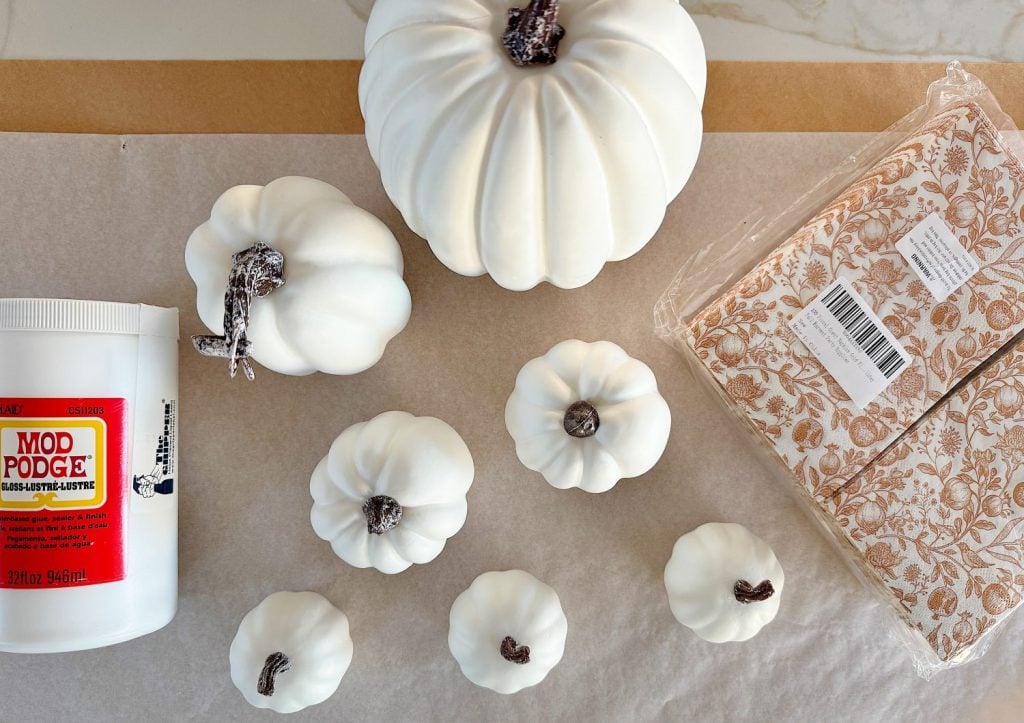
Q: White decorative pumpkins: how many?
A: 7